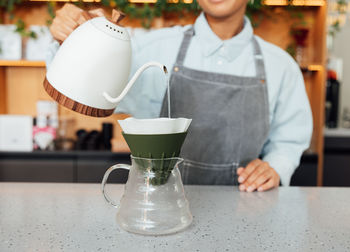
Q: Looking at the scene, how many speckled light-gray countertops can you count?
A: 1